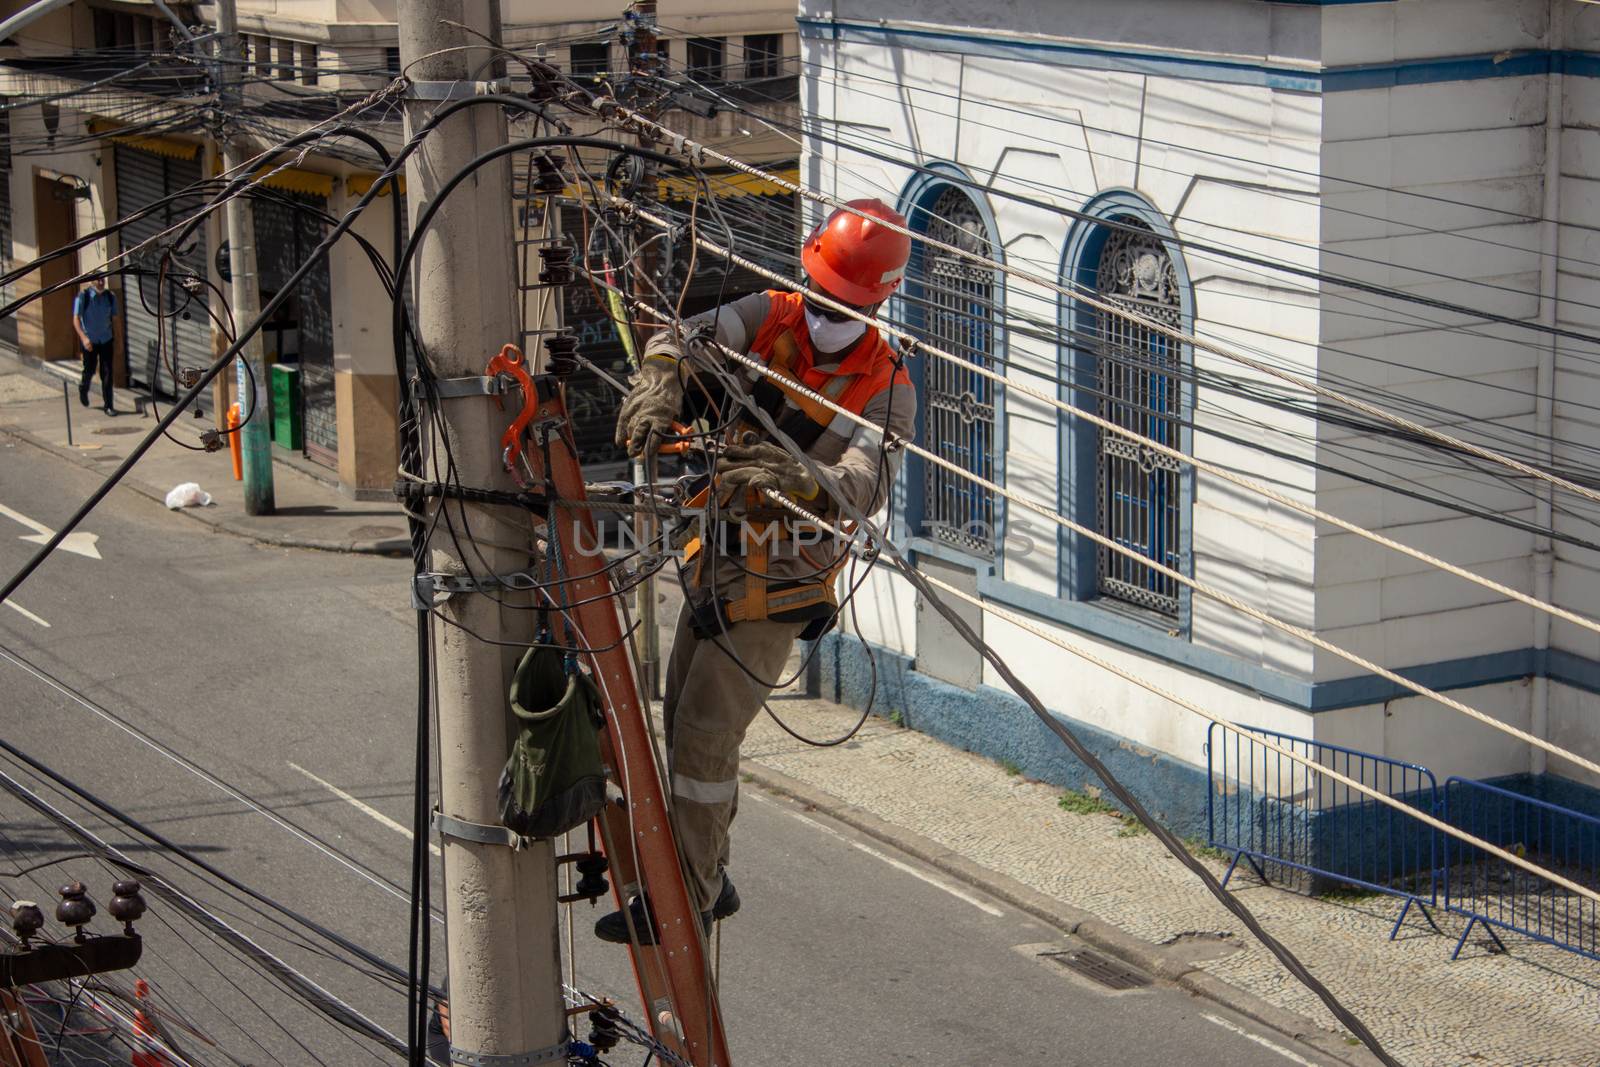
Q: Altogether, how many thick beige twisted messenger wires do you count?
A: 4